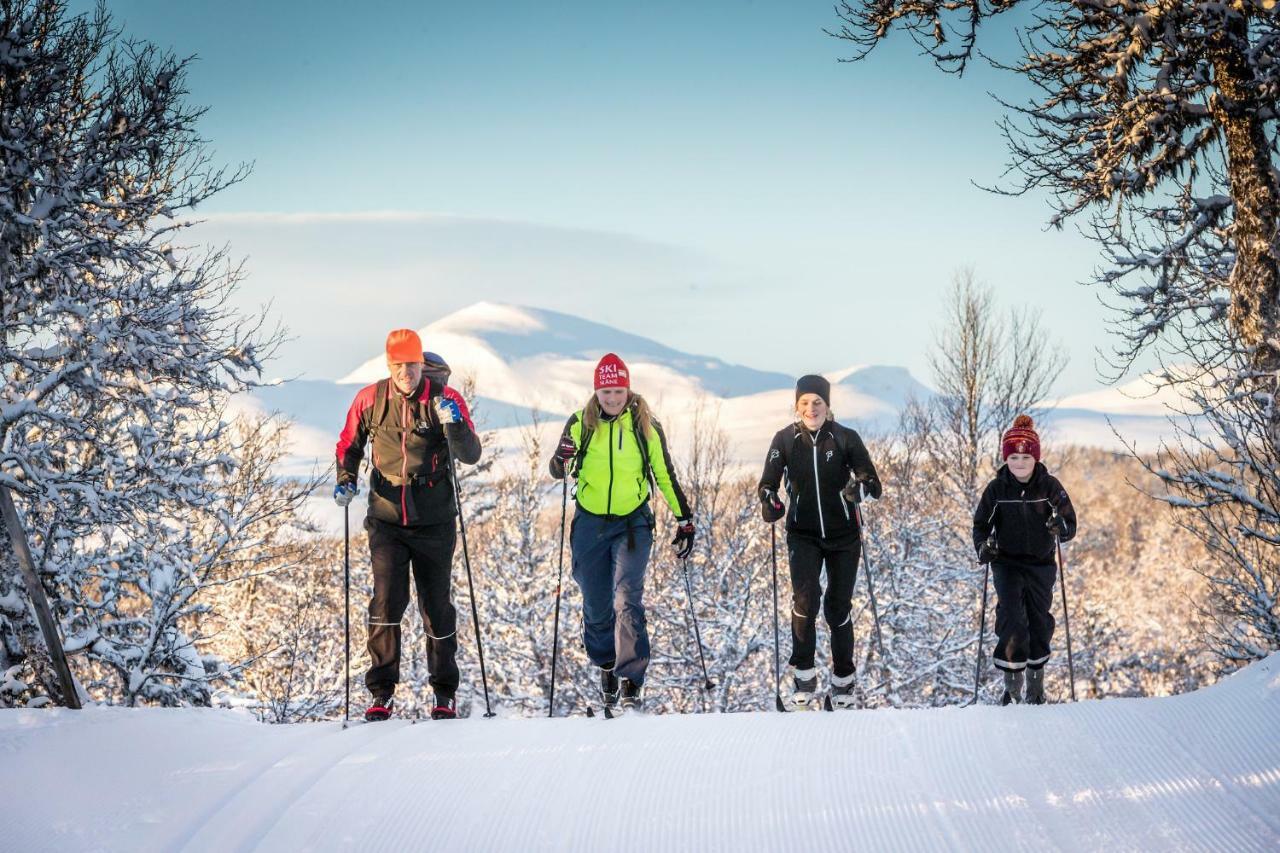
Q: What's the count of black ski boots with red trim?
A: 2